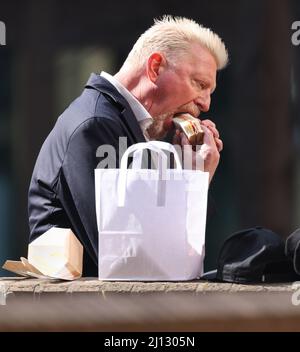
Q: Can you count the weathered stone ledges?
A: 1